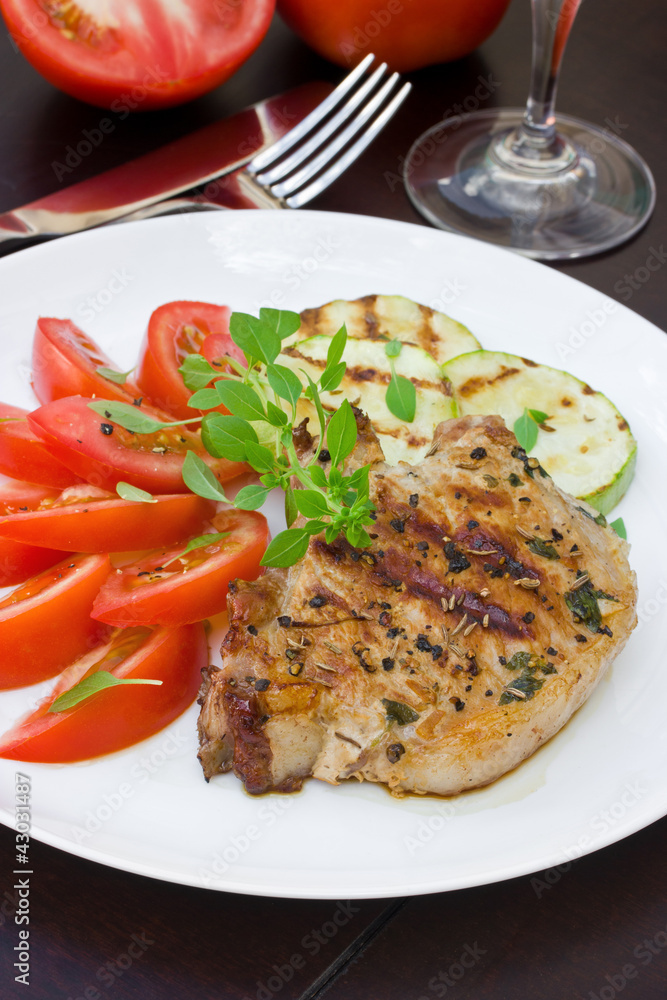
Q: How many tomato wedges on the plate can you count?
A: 10